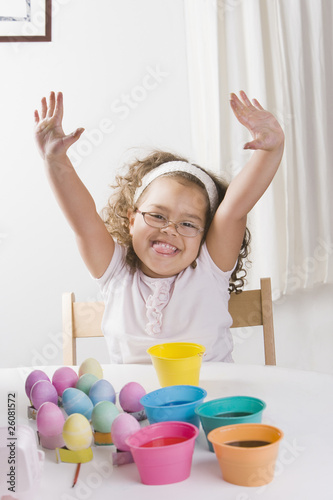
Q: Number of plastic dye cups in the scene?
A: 5